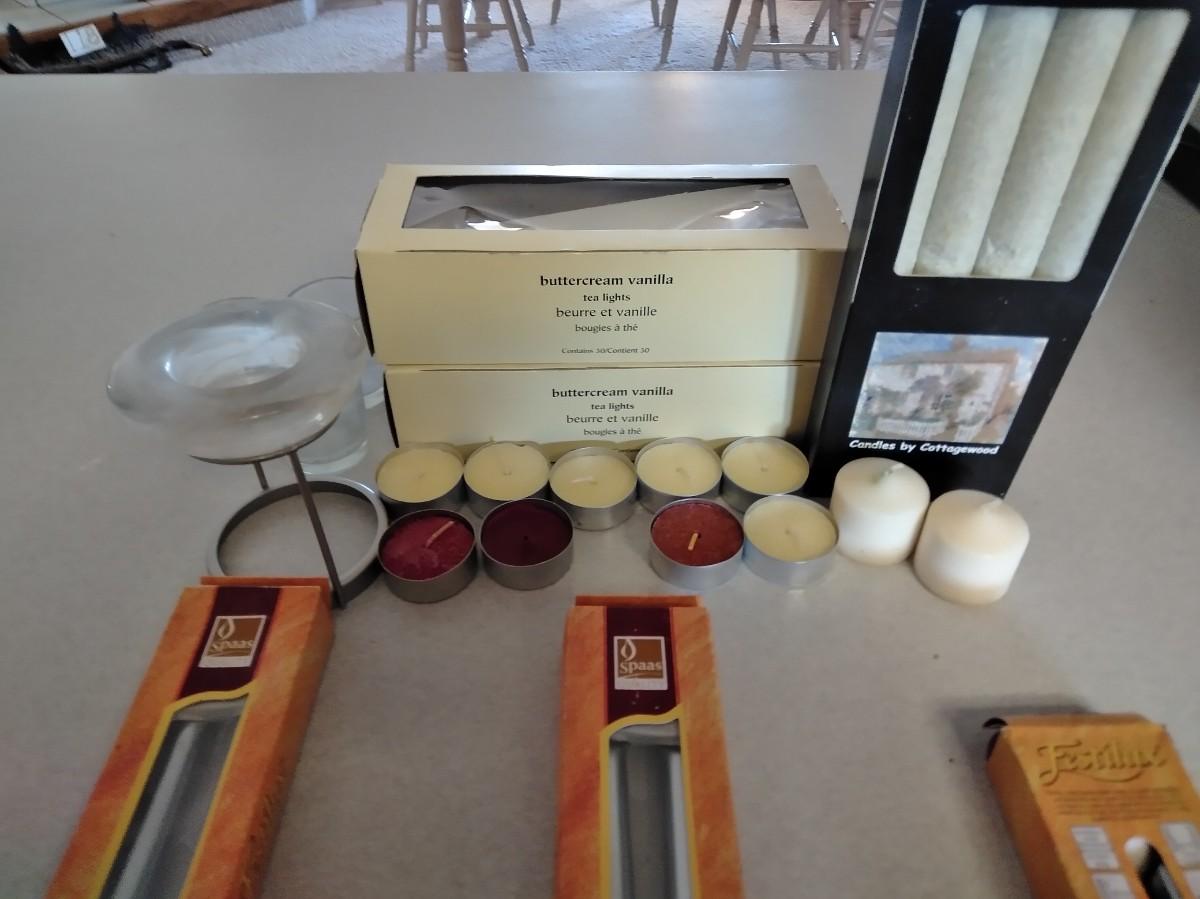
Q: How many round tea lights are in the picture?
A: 9